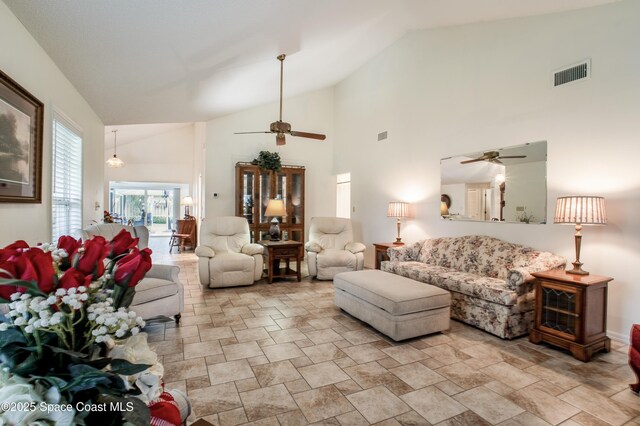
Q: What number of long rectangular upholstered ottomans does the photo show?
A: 1